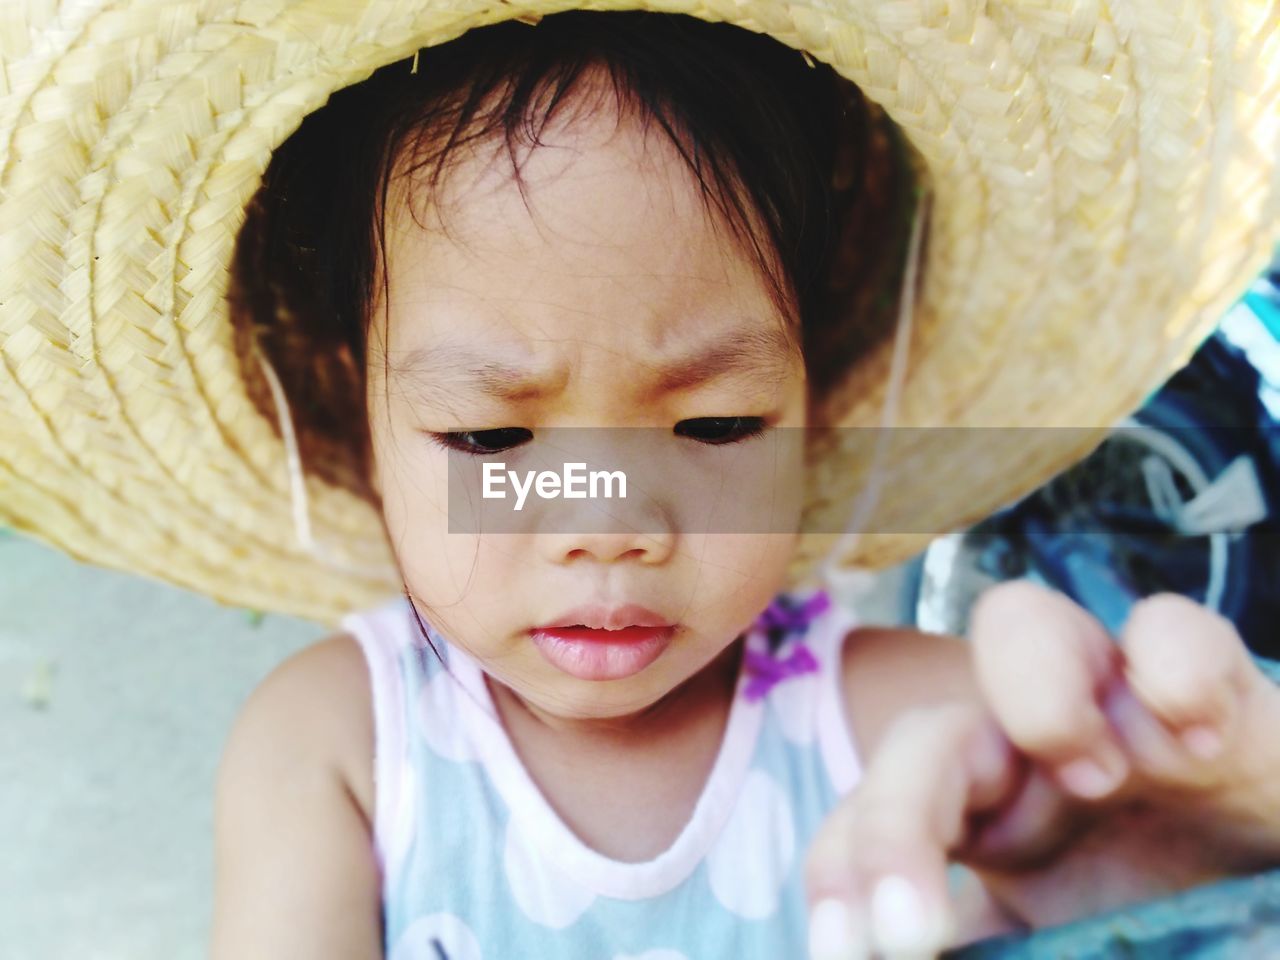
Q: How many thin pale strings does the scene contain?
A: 2